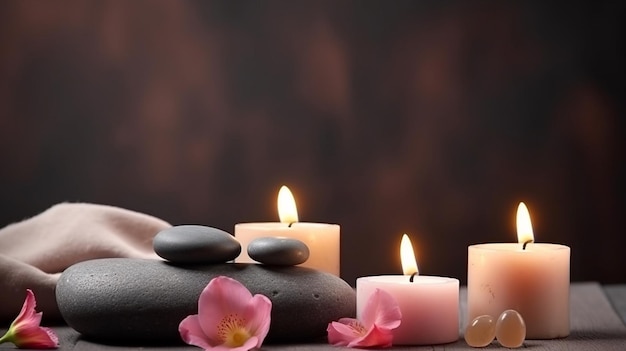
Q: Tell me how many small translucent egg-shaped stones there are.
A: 2